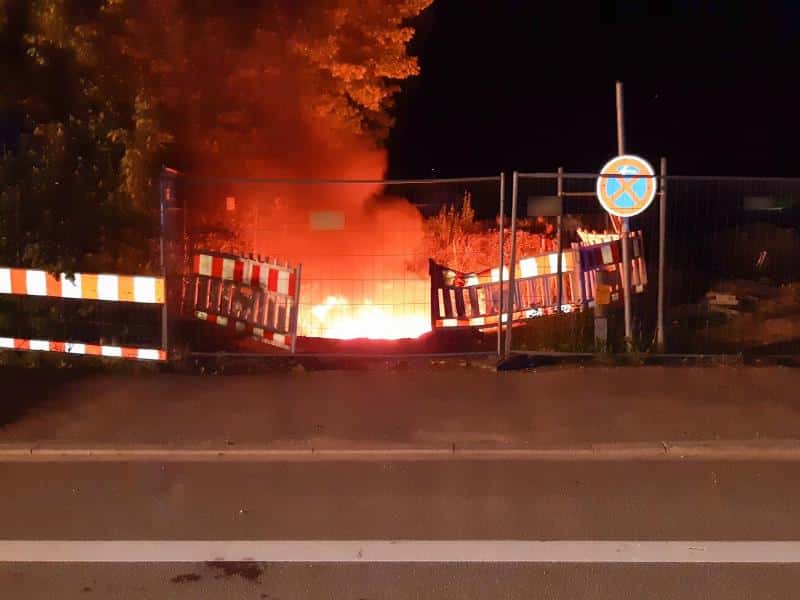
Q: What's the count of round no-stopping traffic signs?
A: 1